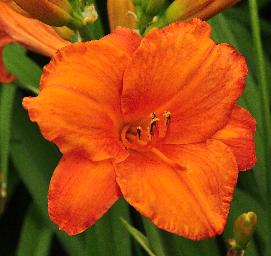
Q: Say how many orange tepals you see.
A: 6